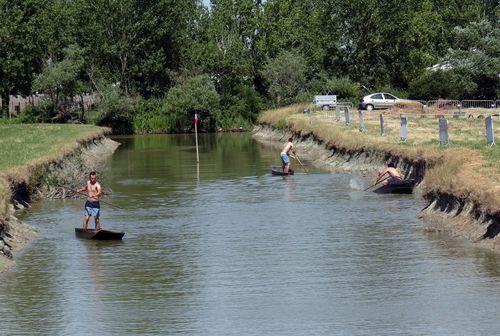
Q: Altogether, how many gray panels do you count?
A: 7